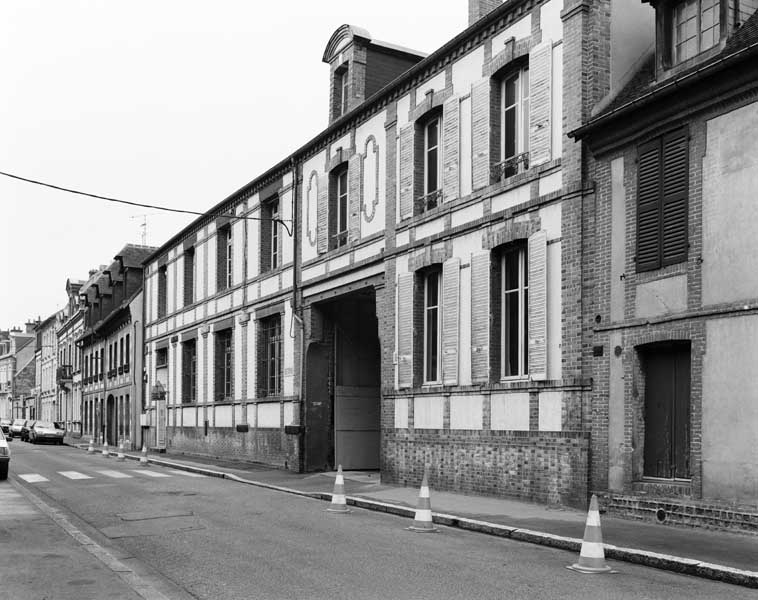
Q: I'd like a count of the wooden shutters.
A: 12